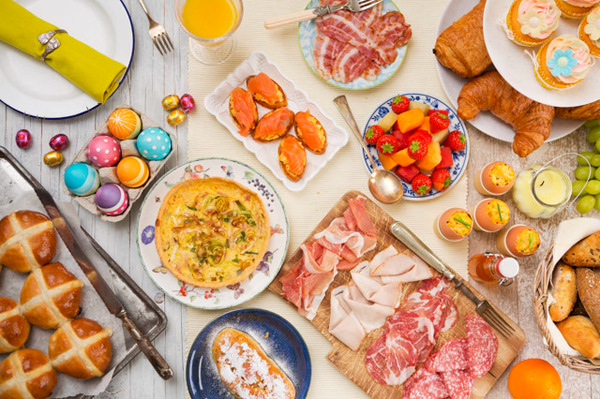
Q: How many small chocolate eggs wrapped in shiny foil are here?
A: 6